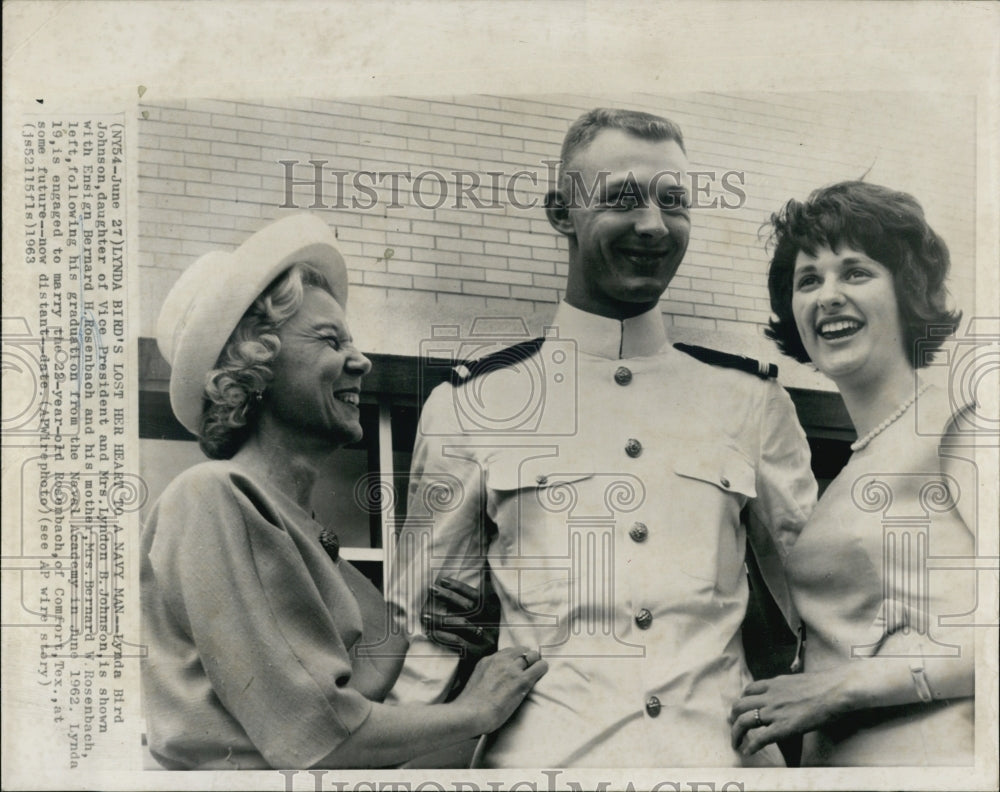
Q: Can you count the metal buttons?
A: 7